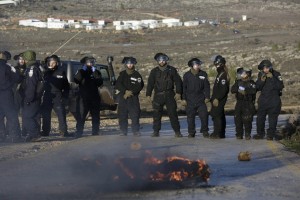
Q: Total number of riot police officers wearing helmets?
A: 11